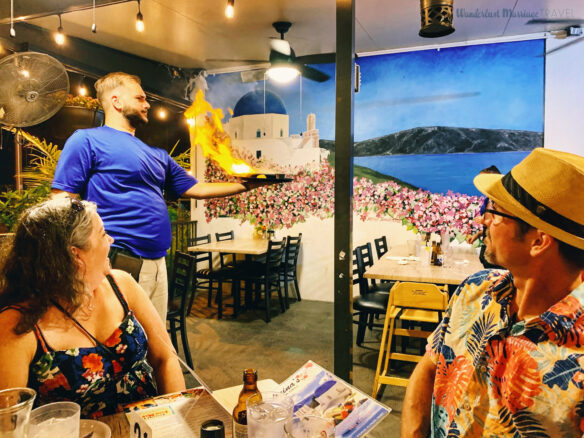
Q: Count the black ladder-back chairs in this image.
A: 8